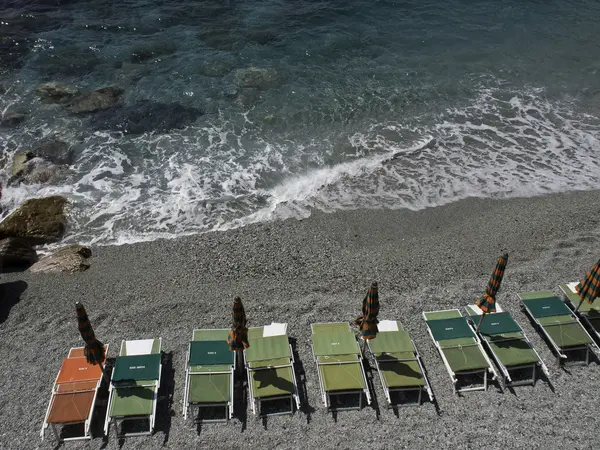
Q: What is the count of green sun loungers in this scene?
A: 9